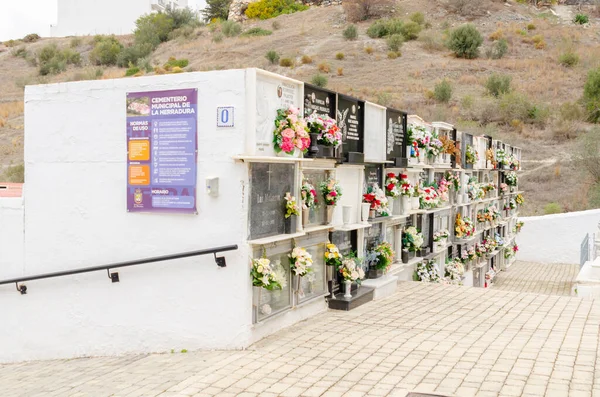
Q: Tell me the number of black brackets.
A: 3